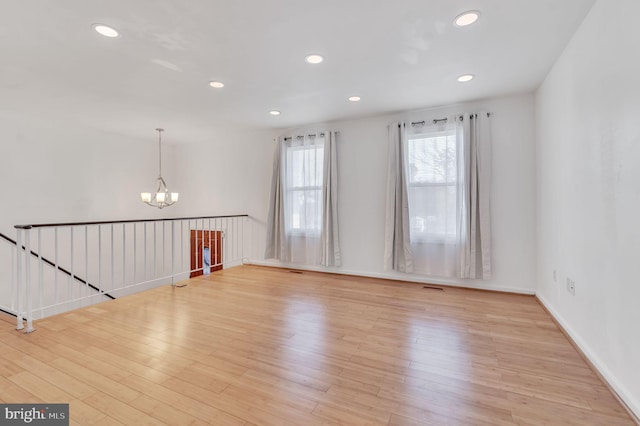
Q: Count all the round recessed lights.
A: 7